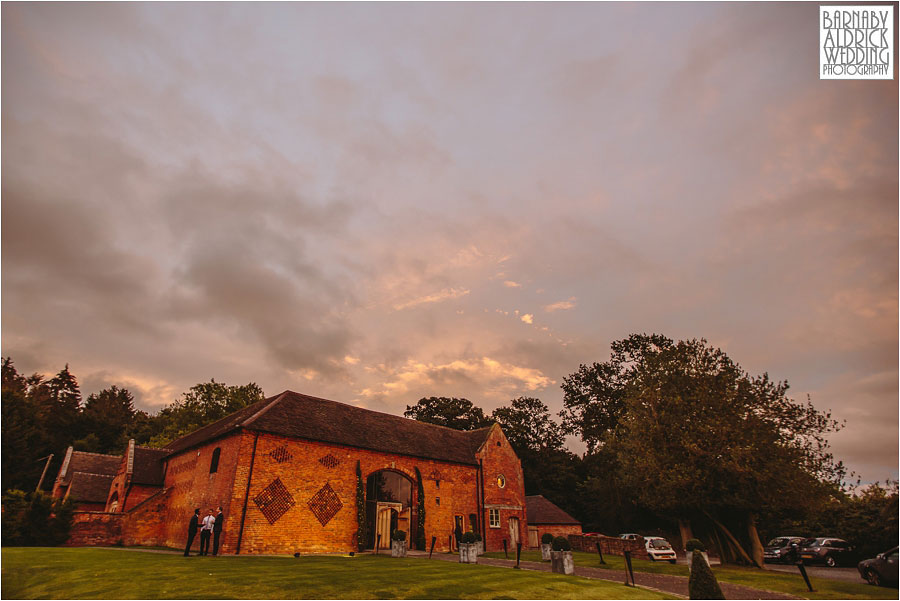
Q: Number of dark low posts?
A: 8